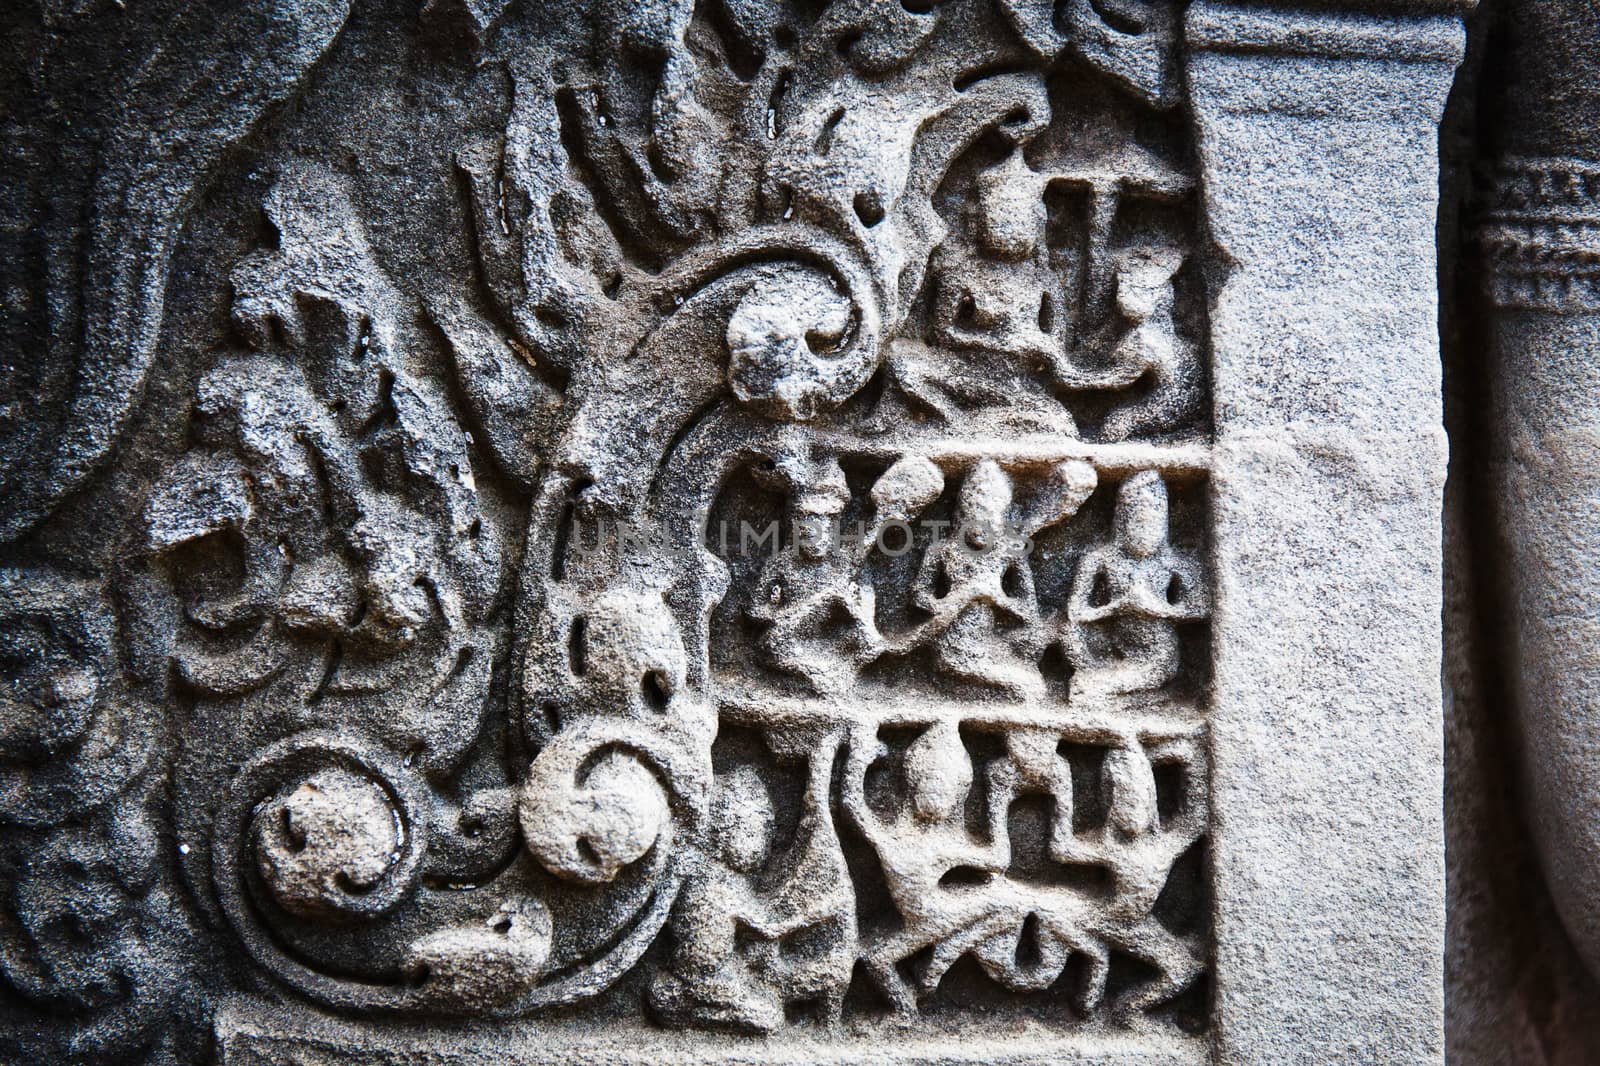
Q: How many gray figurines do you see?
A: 8